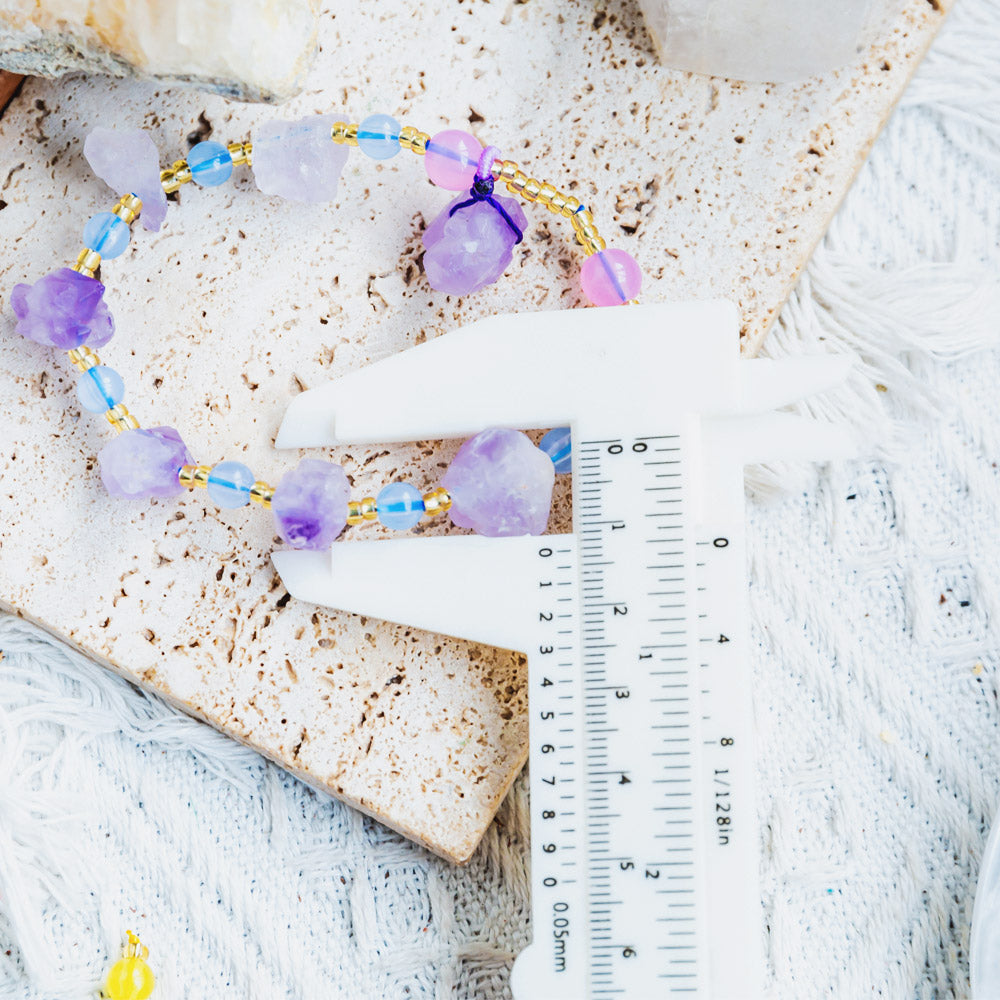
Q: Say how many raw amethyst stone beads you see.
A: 7